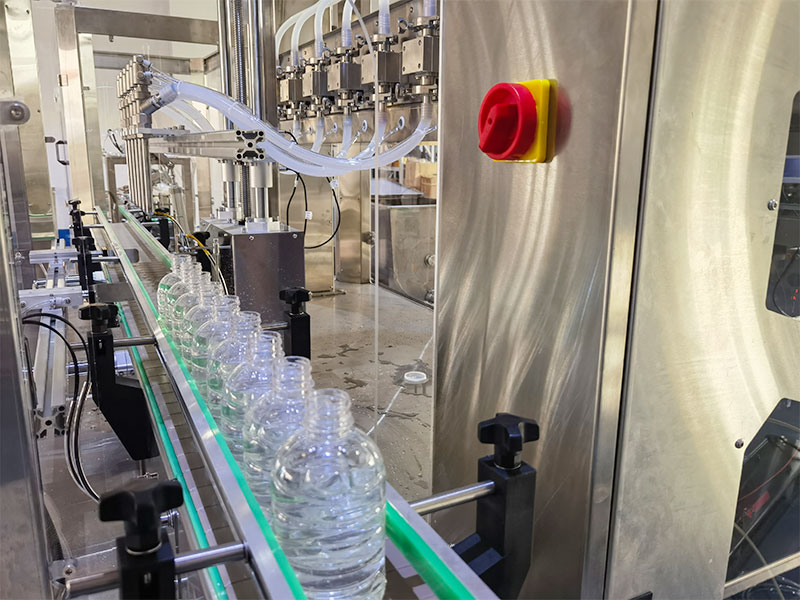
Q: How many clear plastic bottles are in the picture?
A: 9